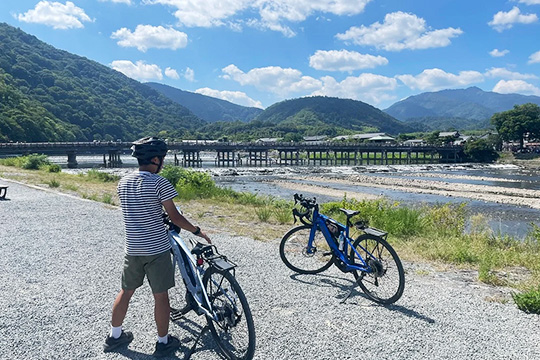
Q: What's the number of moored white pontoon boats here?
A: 0